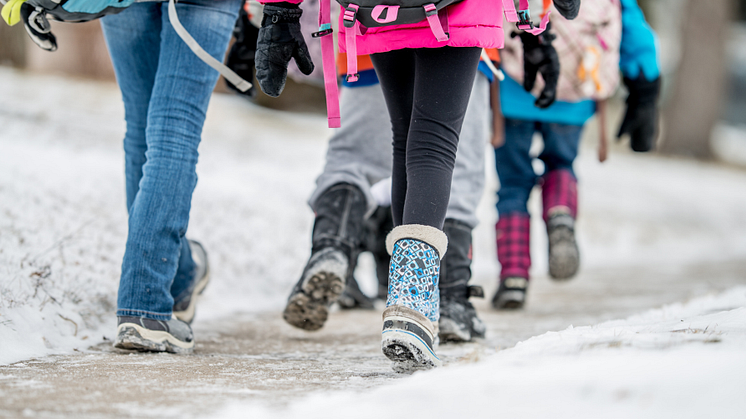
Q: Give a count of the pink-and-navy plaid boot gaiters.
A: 2